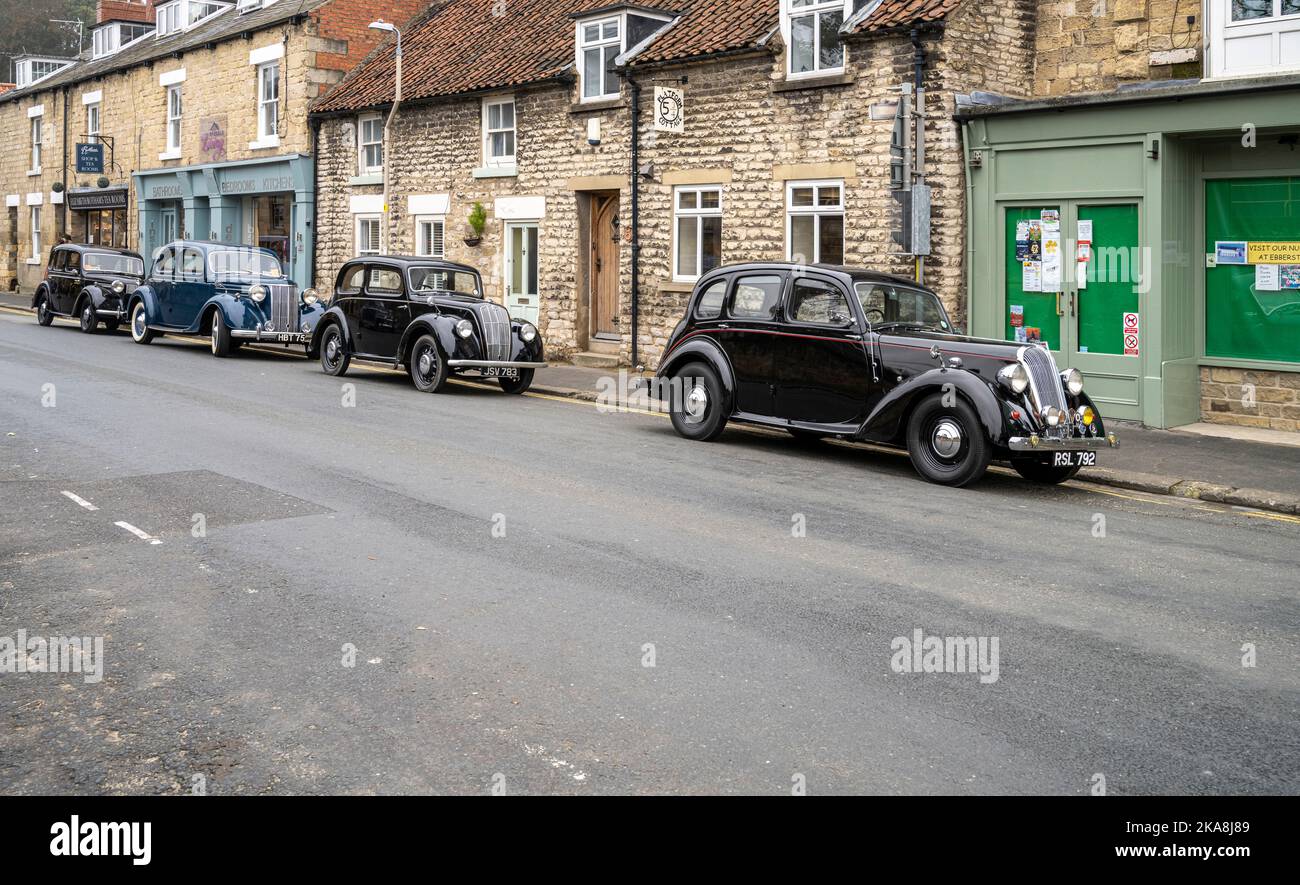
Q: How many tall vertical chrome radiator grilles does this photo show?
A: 3